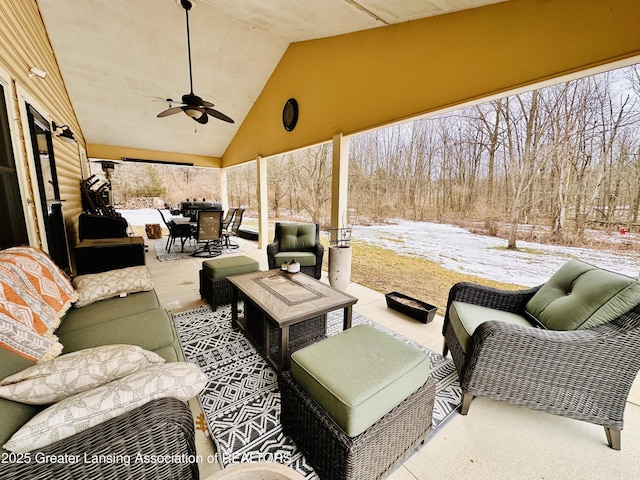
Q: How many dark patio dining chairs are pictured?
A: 4